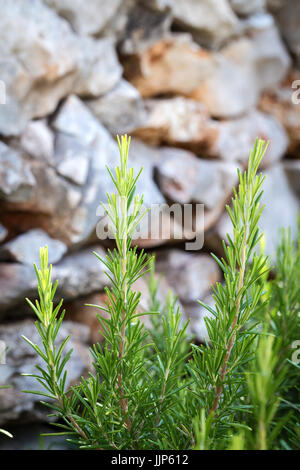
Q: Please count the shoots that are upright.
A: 3